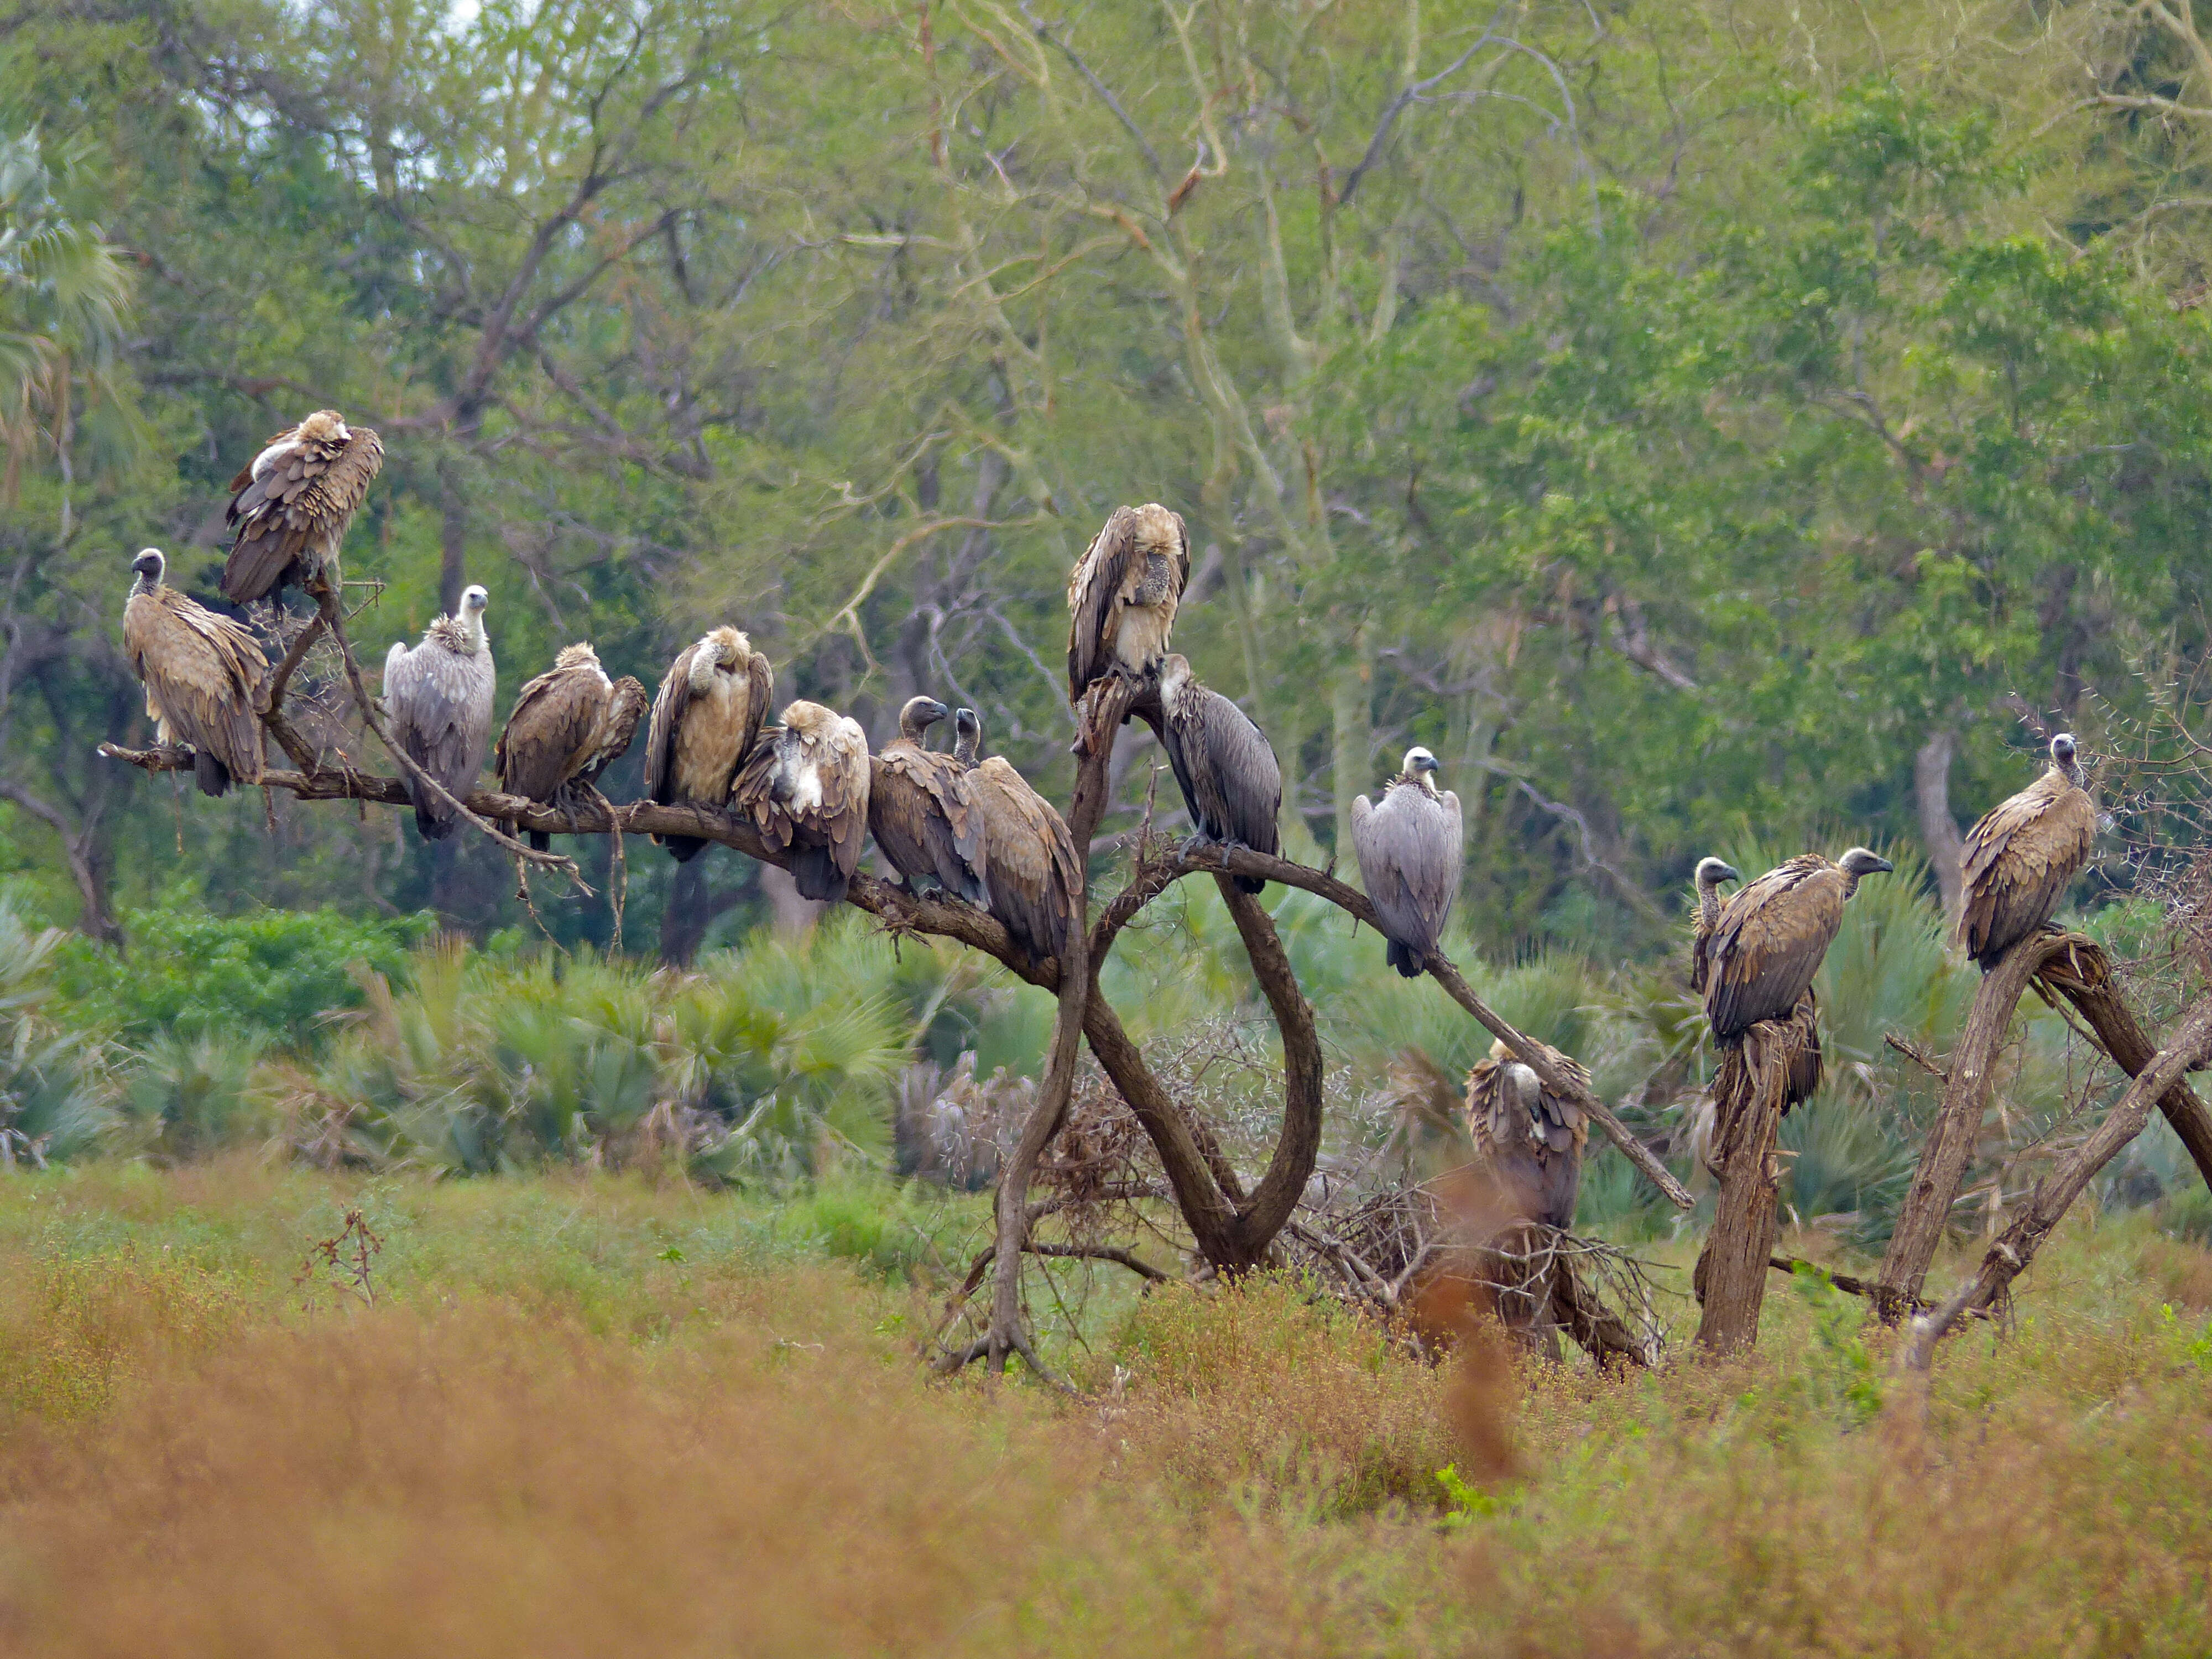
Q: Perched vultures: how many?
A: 15